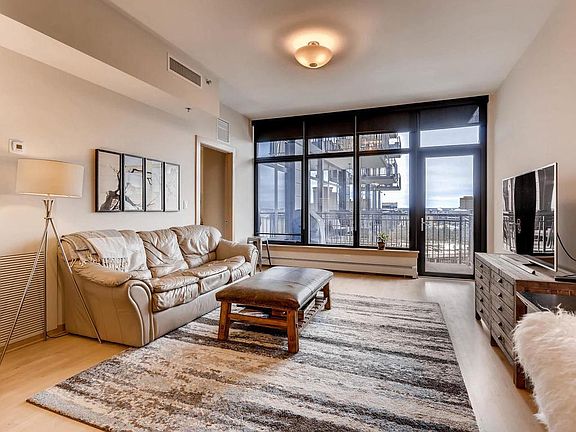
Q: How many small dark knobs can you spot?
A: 10